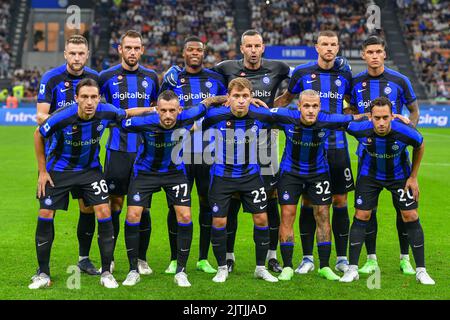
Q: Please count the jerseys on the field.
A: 11